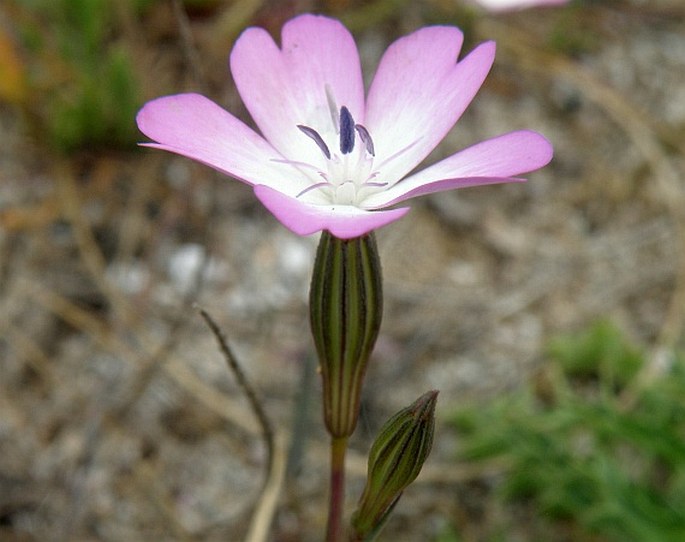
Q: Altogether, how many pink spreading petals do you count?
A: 5